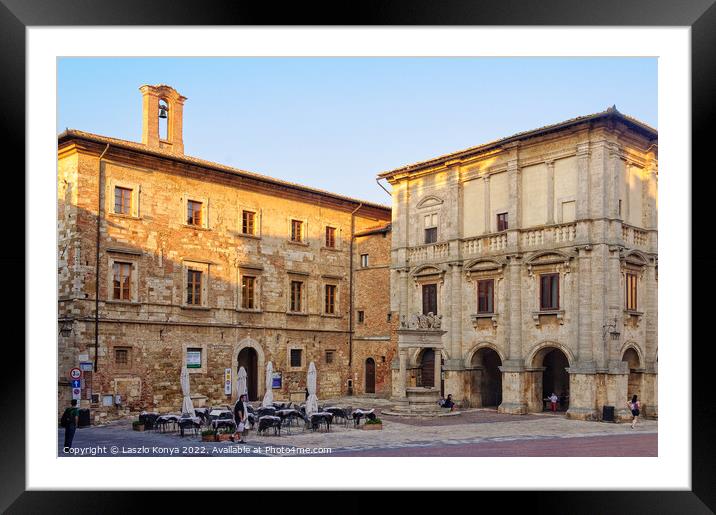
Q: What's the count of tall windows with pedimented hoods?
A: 4